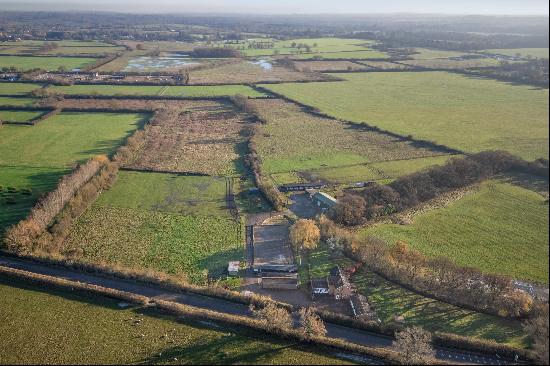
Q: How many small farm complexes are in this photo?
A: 1